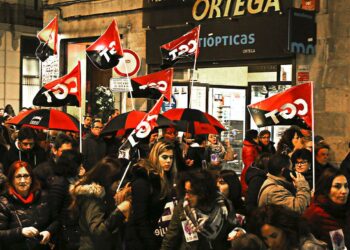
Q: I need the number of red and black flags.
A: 7